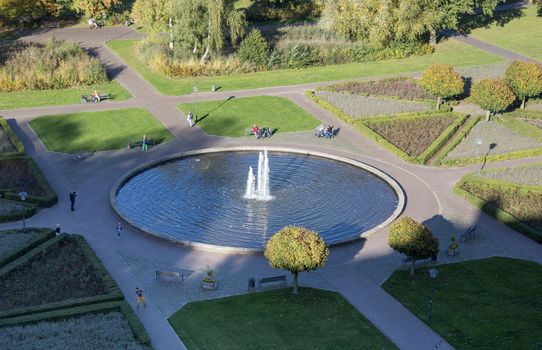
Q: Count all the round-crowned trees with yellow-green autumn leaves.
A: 5